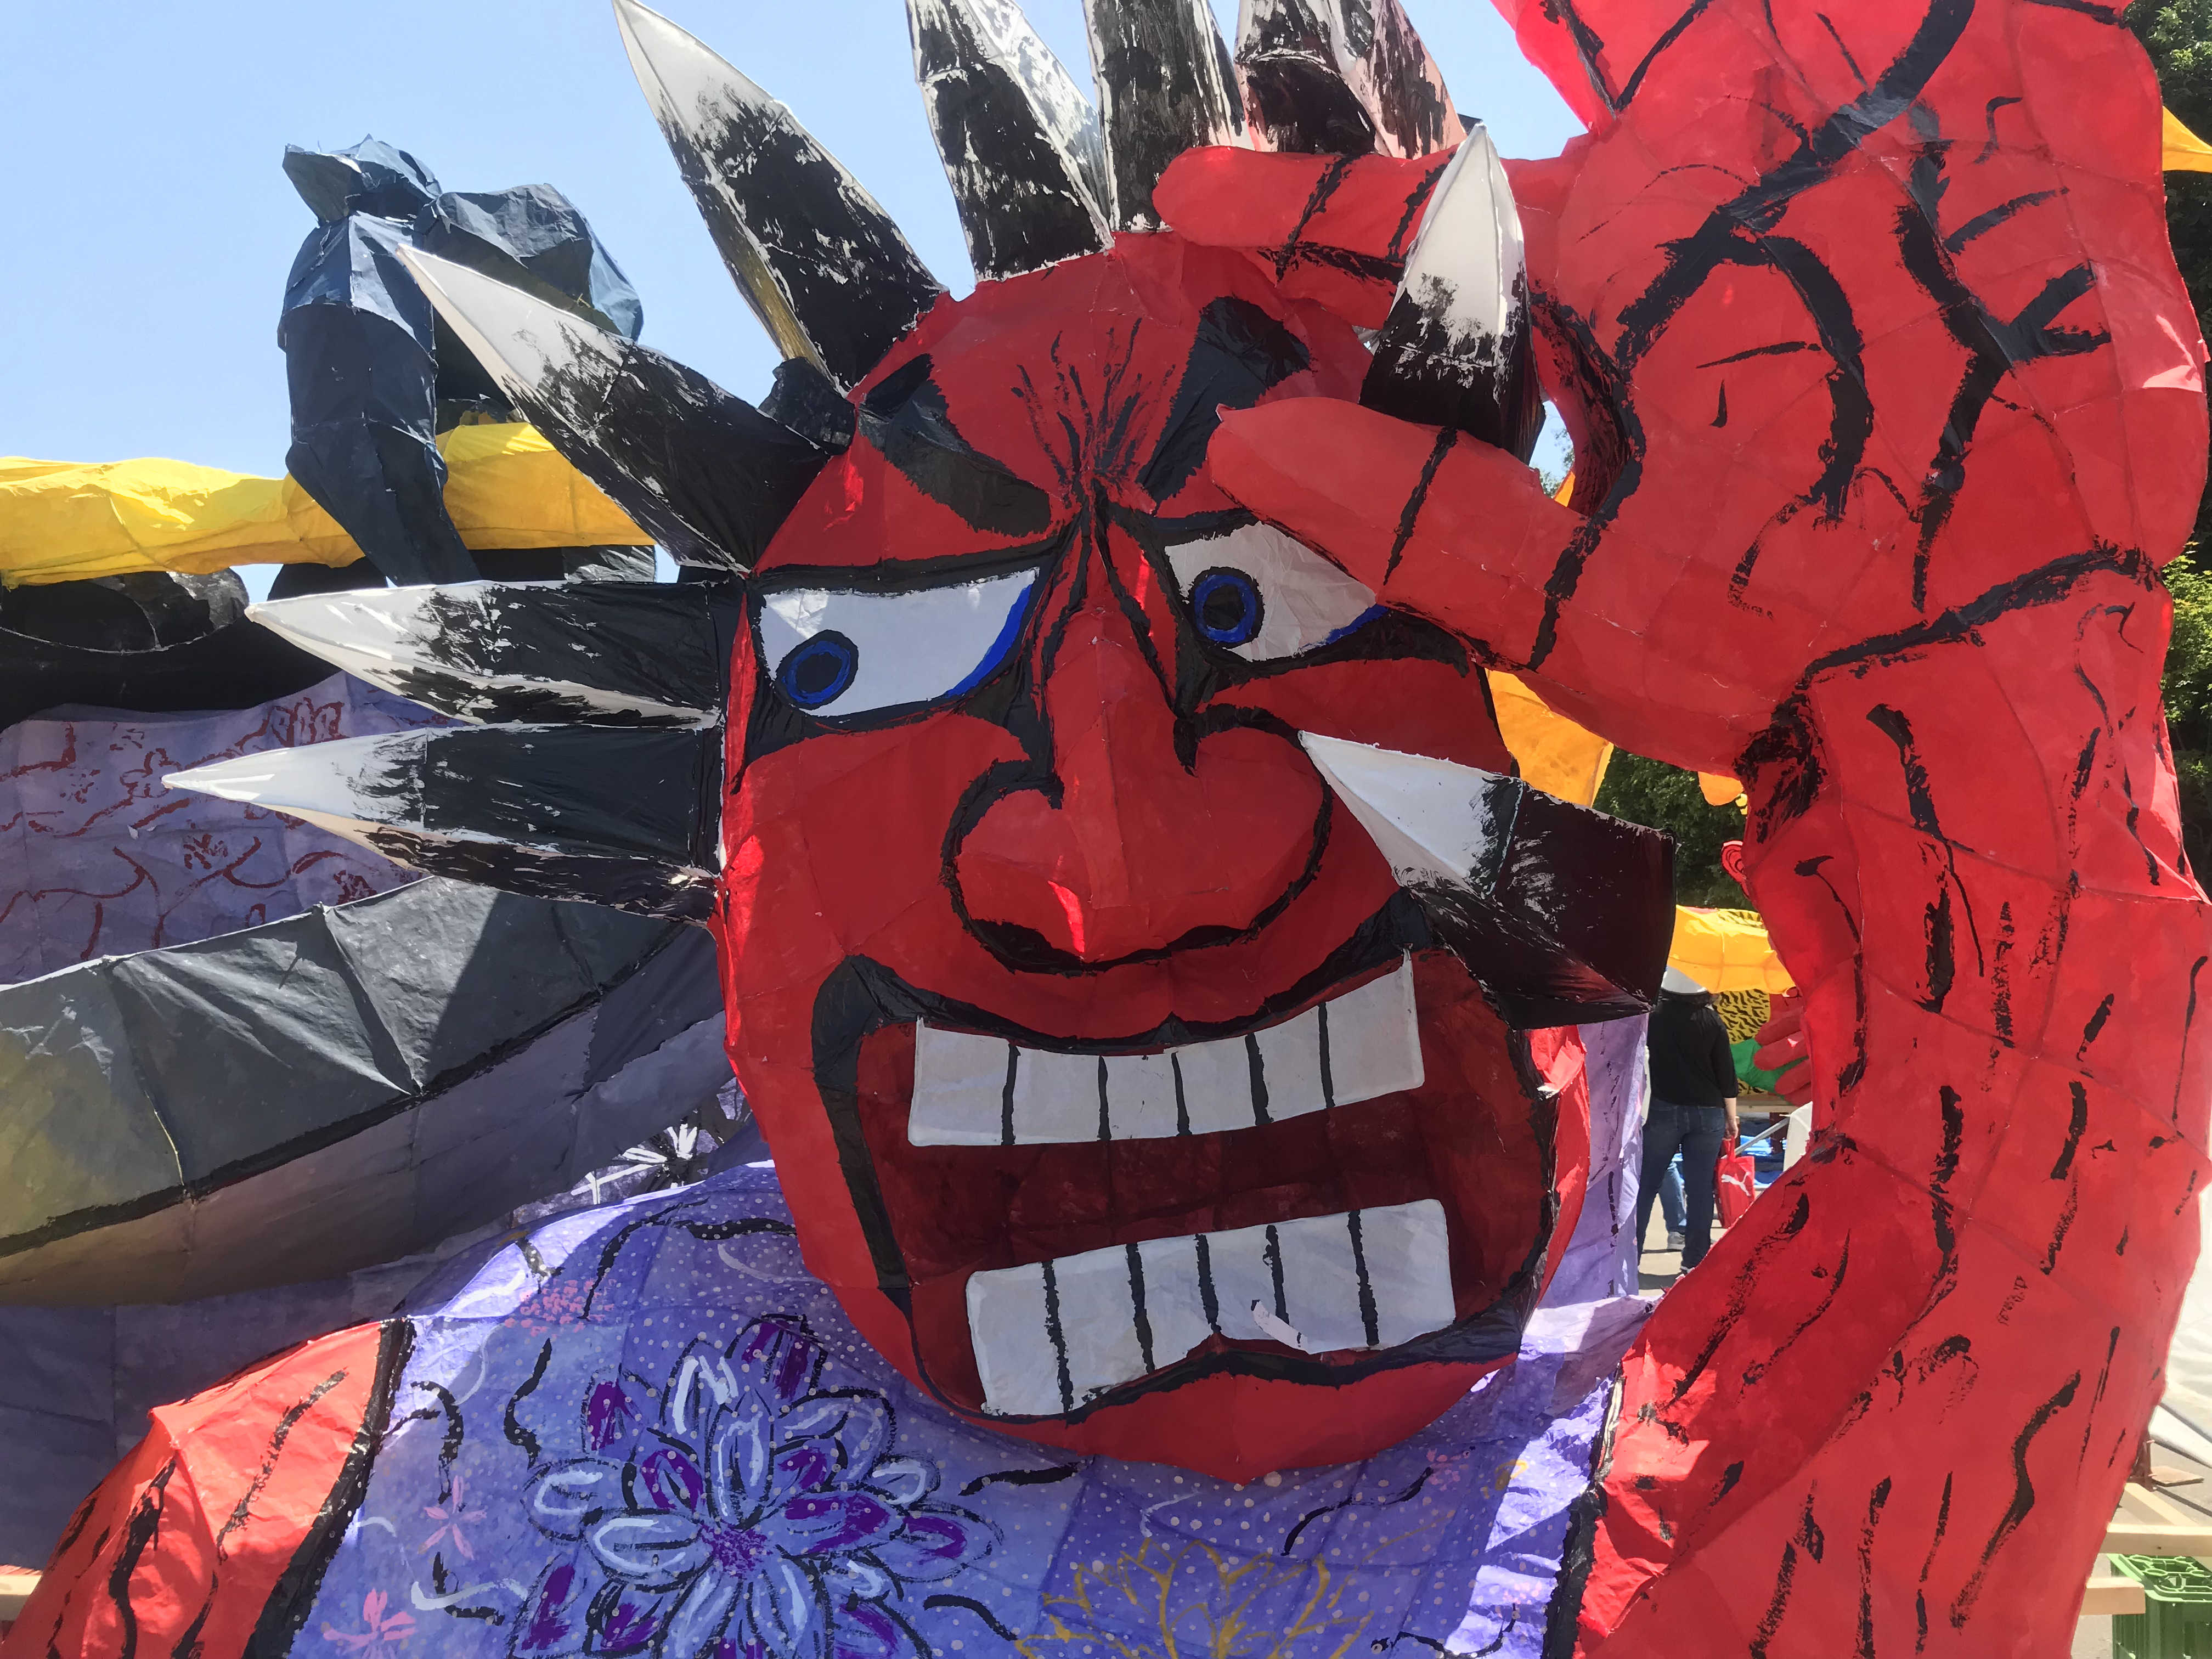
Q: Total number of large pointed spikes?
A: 9